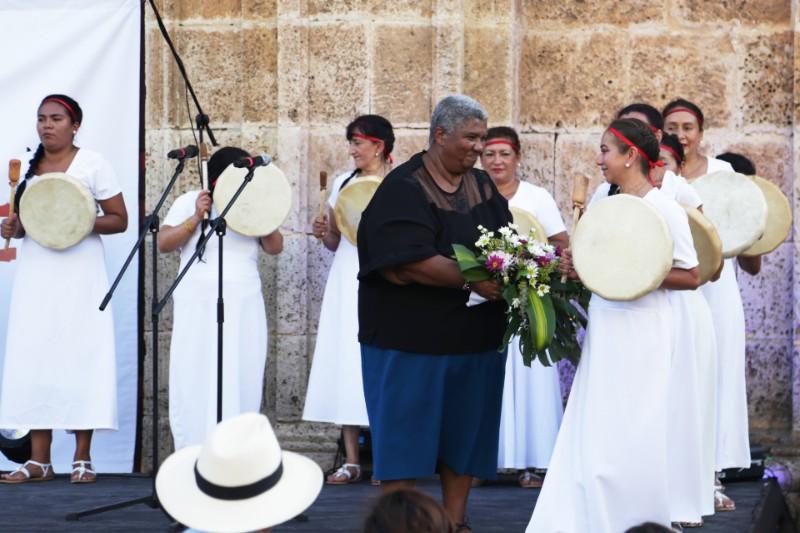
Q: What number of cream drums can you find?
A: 8